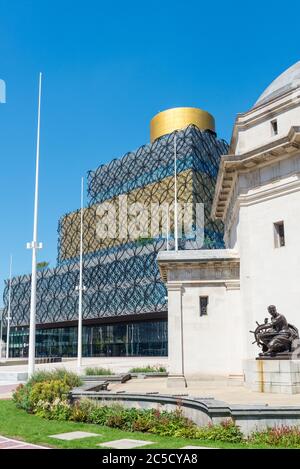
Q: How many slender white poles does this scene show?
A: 4